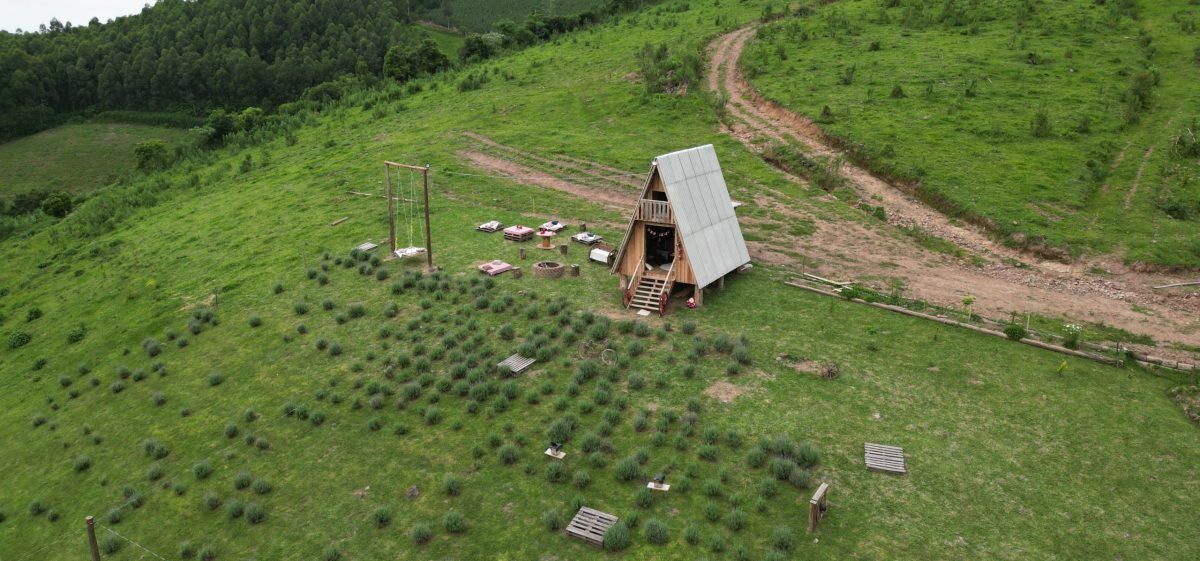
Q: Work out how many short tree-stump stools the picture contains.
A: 5